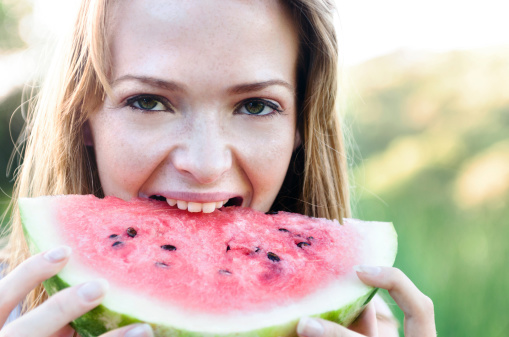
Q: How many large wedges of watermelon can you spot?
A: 1